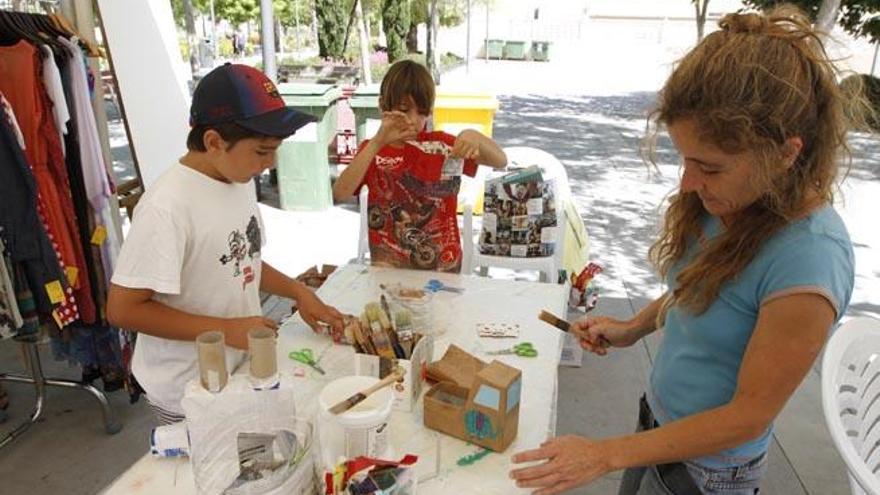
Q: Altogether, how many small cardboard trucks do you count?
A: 1